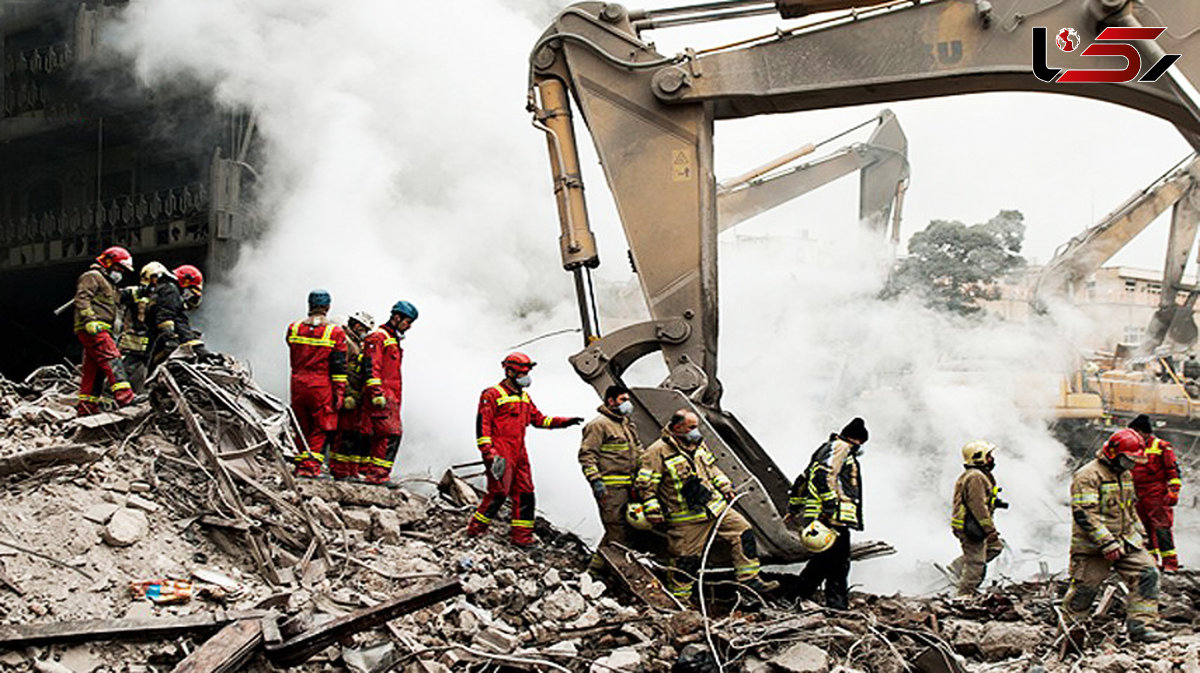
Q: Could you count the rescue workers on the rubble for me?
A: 13